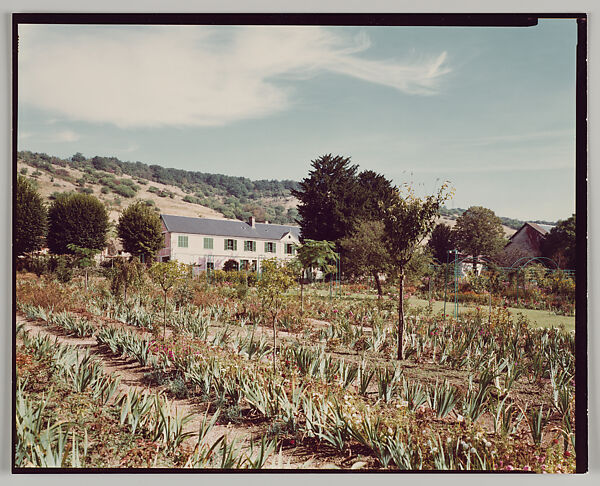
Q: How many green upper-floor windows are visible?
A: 6